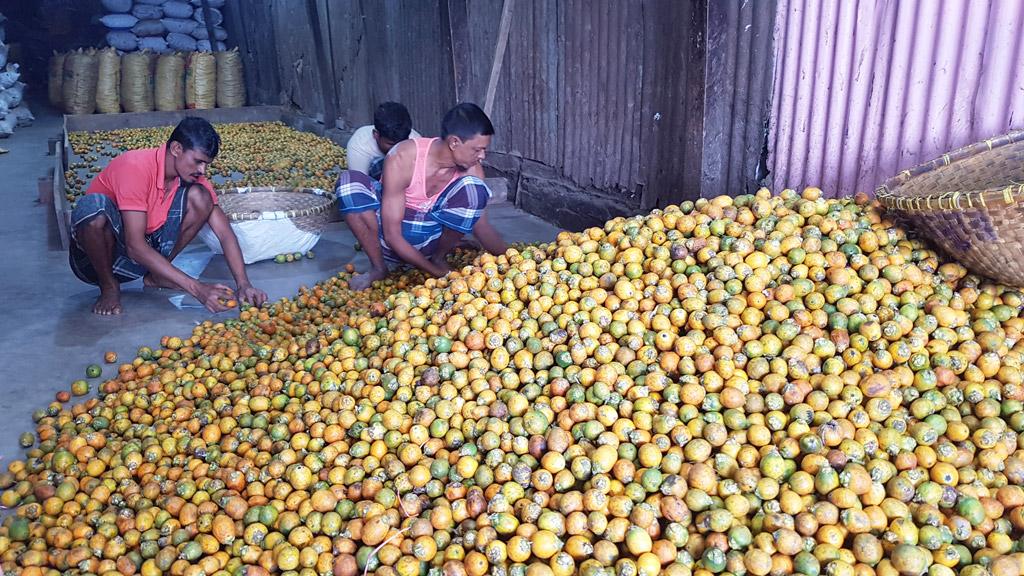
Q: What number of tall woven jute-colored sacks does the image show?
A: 7